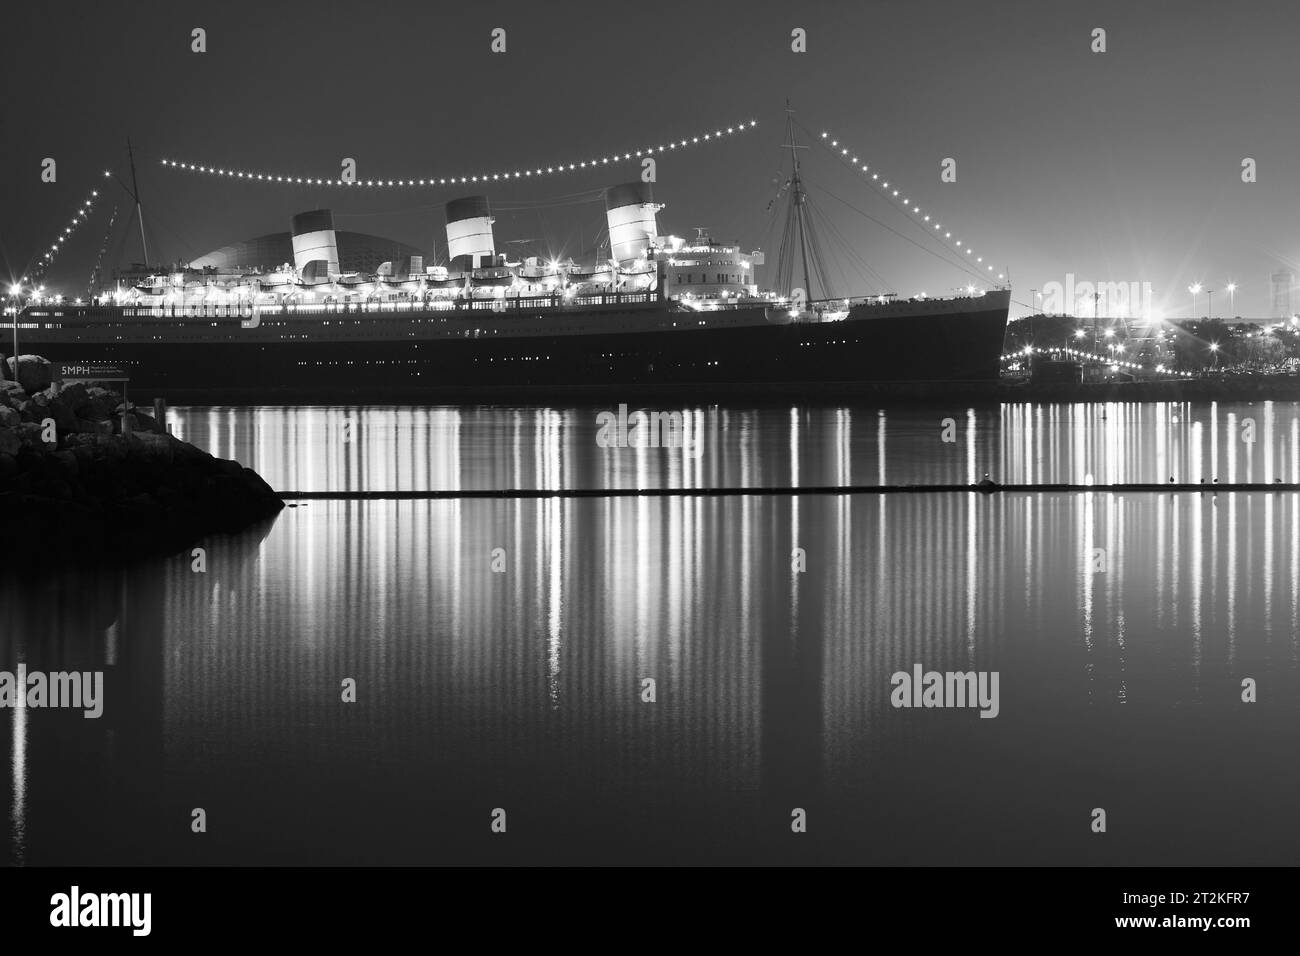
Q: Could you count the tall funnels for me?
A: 3